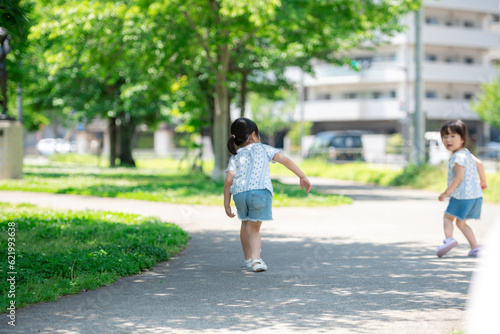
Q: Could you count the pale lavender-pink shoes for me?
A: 2